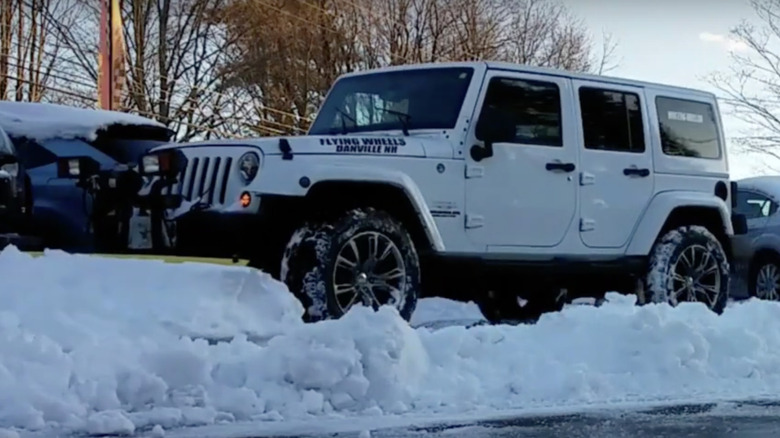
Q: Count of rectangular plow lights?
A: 2